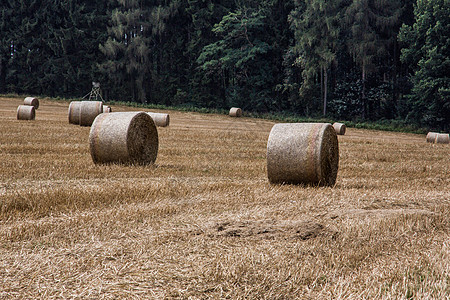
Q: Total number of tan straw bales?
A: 12